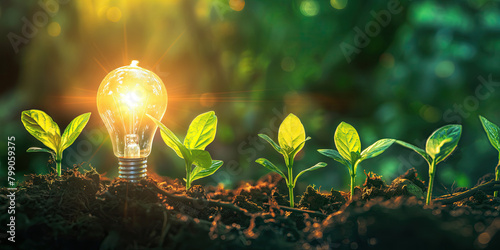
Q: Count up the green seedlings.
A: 6